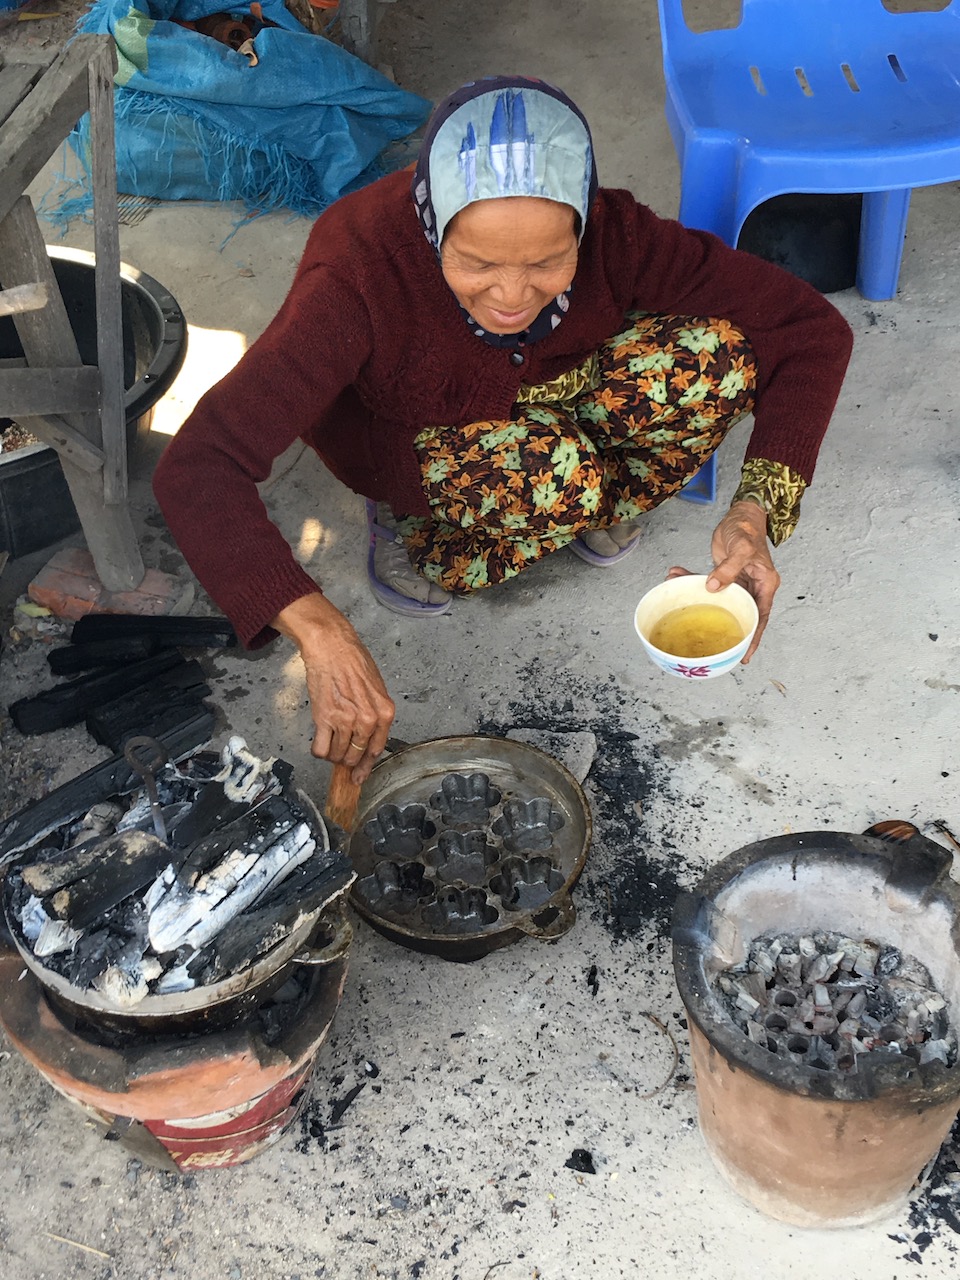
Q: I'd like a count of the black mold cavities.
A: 7